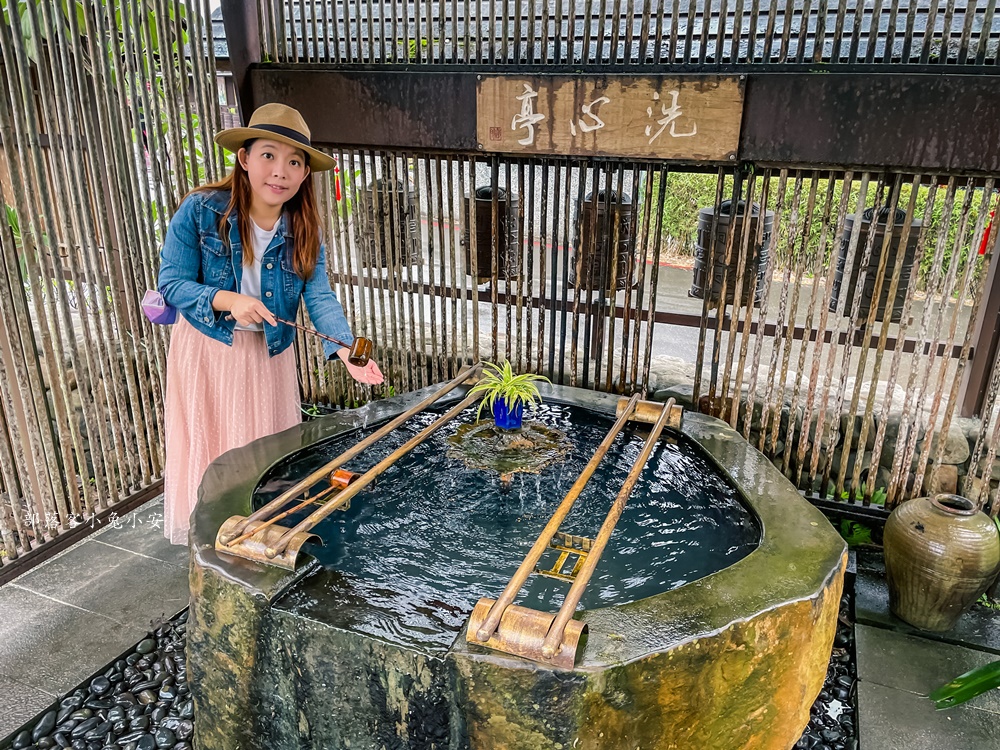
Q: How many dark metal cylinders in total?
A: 5